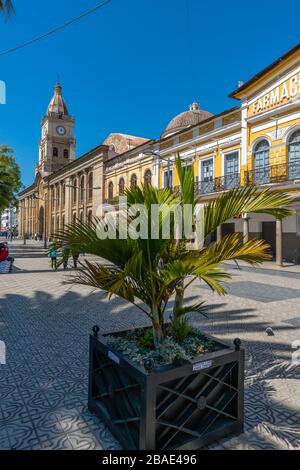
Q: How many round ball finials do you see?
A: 3